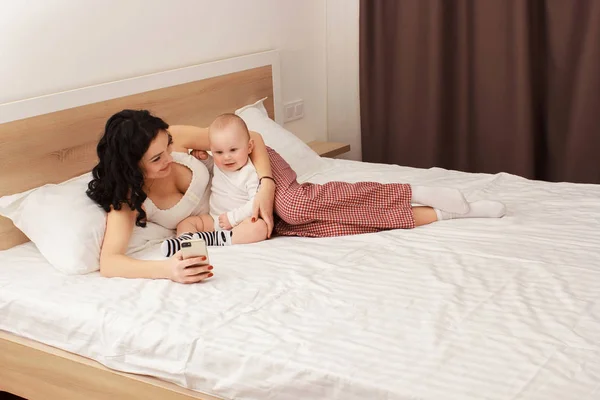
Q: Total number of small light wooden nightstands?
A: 1